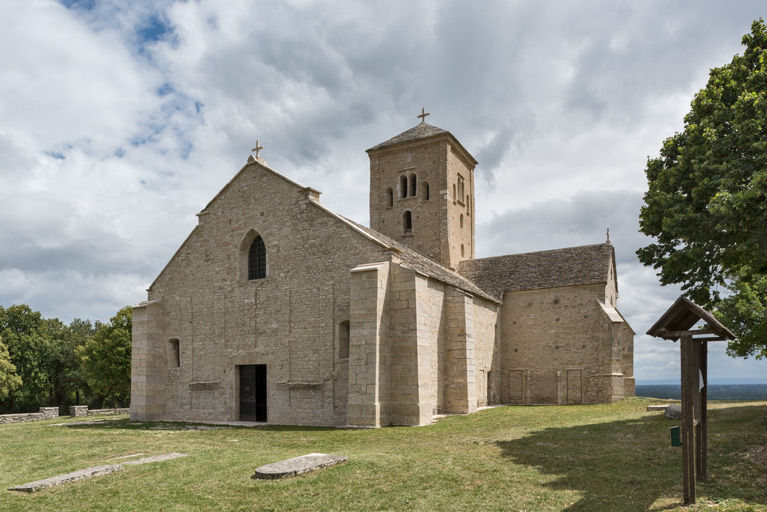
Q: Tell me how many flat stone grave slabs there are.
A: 3